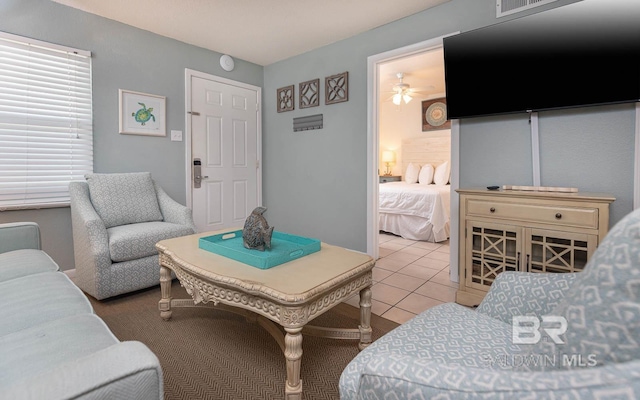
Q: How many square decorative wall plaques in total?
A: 3